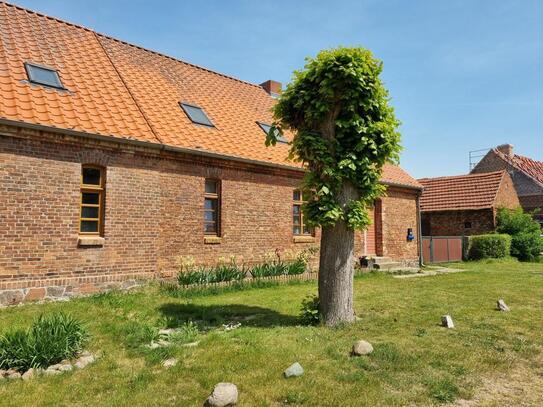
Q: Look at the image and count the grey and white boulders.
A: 5